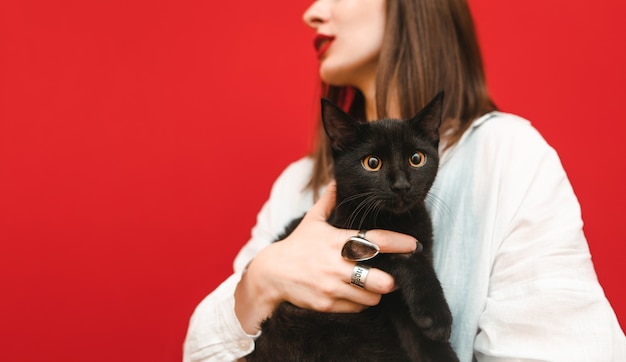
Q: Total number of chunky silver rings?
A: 2